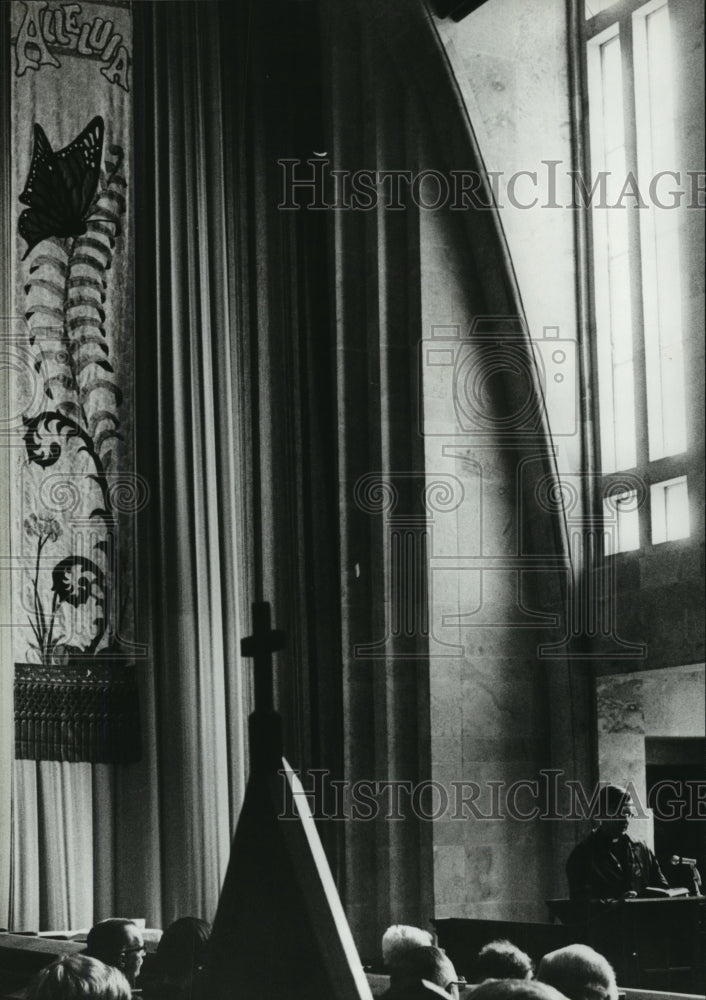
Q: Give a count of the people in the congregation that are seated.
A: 8